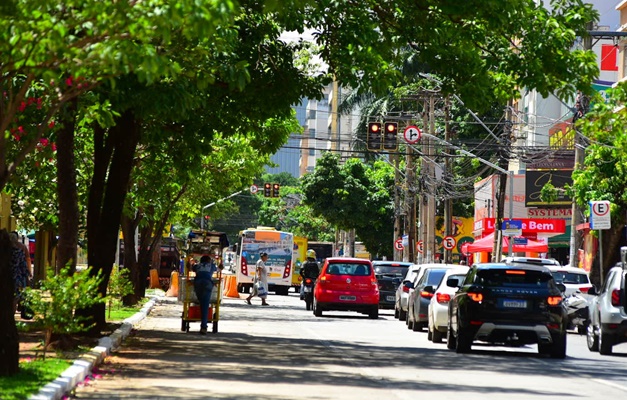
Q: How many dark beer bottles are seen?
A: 0